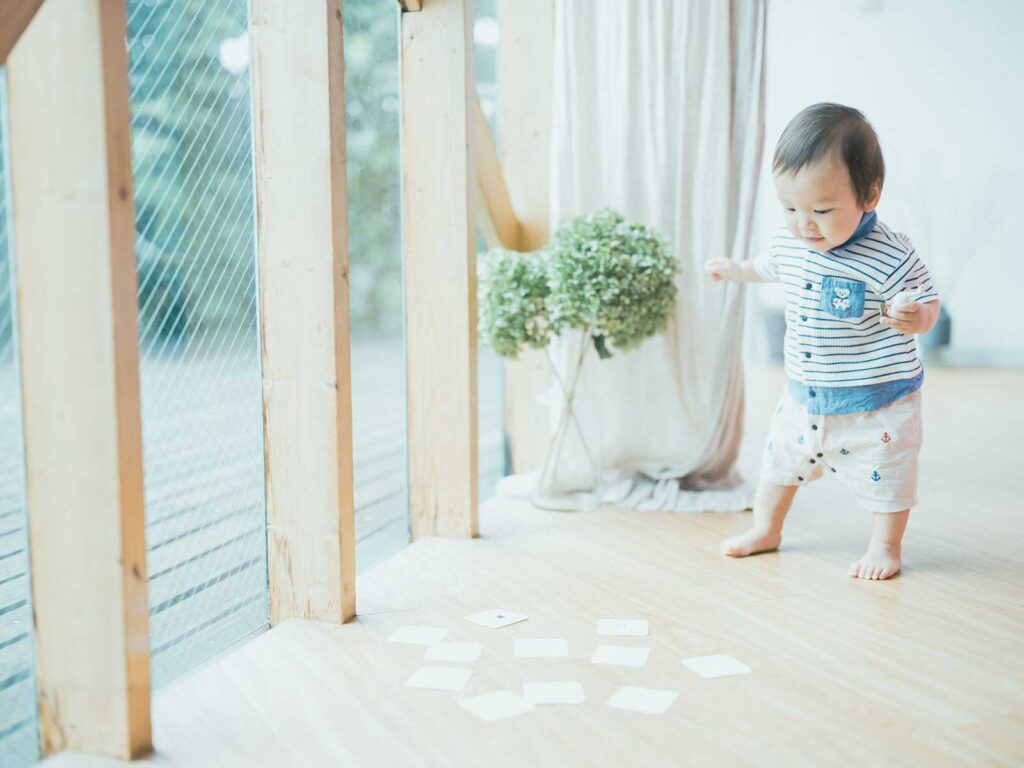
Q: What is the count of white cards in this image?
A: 11